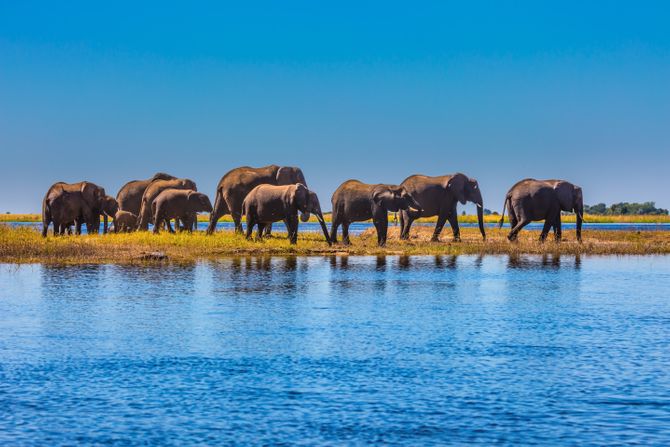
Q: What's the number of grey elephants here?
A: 11